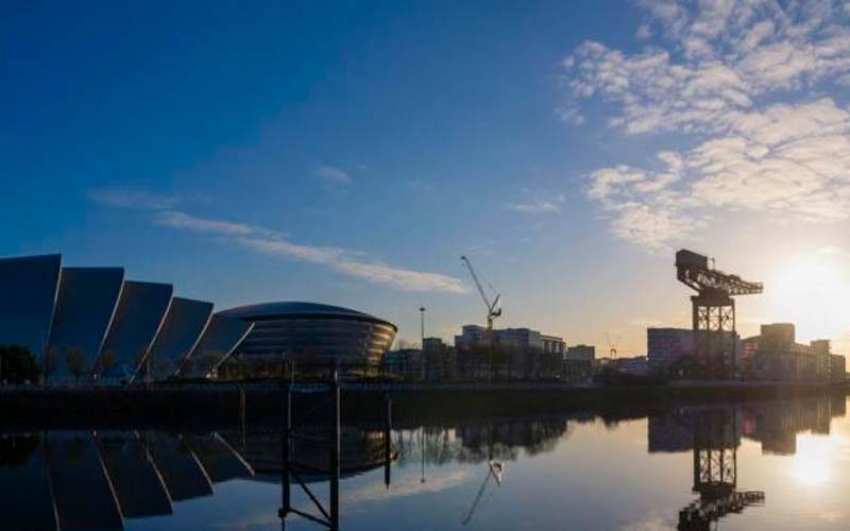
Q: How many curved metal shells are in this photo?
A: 5